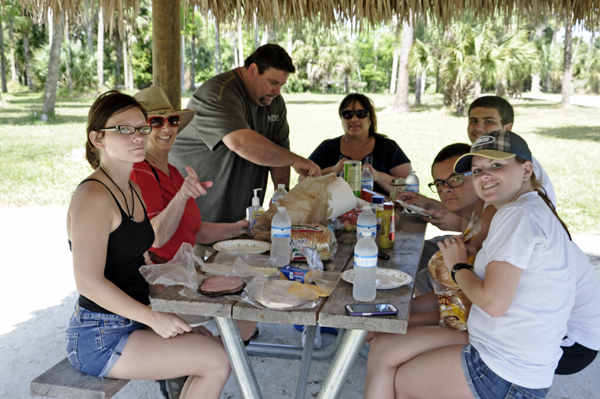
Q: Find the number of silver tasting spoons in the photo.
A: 0